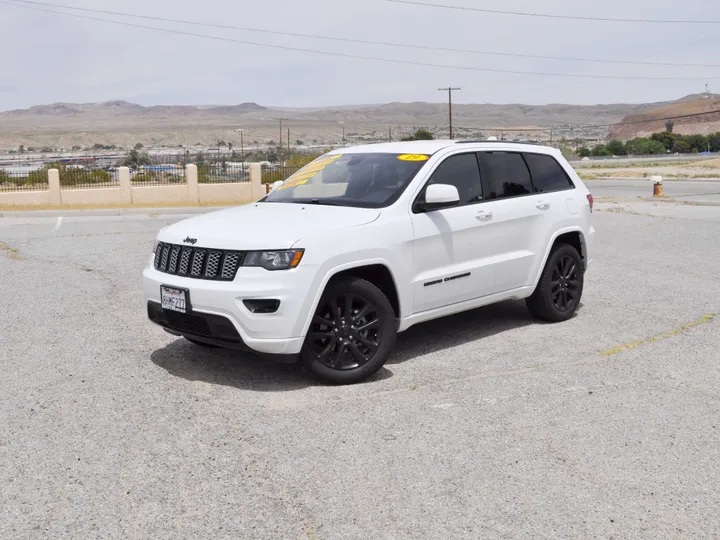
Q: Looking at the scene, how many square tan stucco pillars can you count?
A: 4